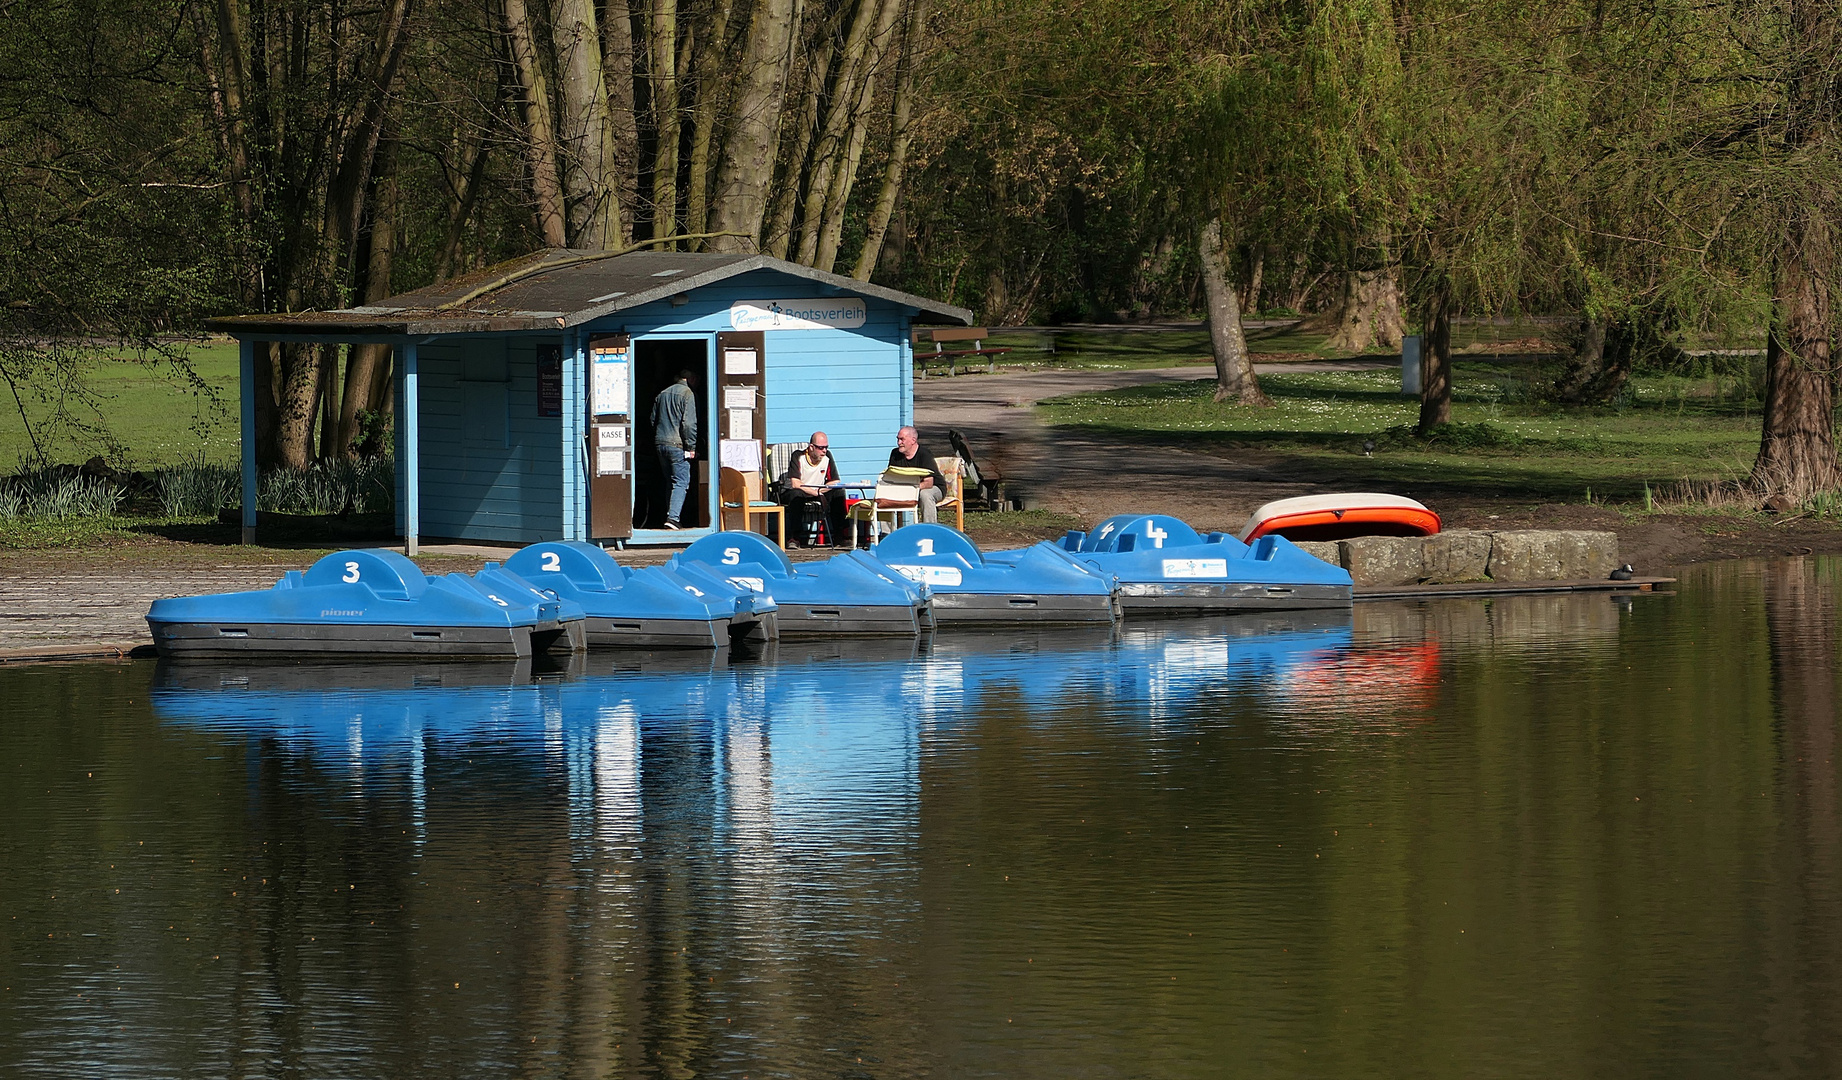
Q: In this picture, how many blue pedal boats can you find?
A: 5